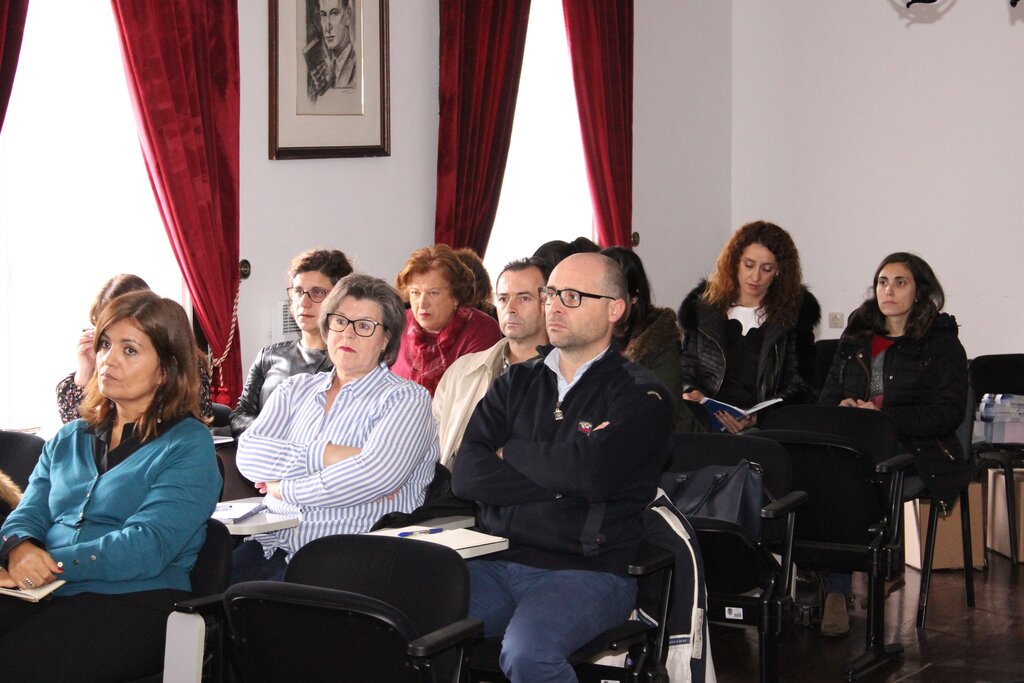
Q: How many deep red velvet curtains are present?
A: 4